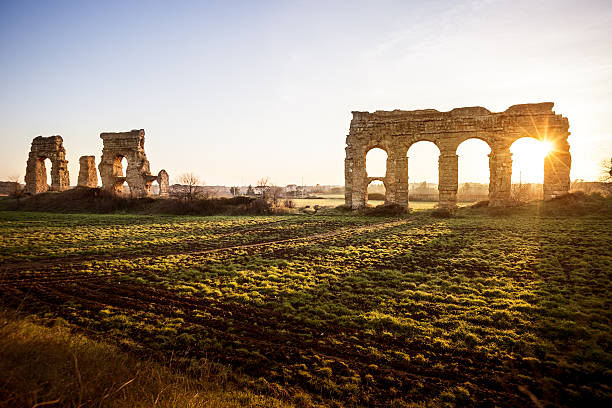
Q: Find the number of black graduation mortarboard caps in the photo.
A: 0